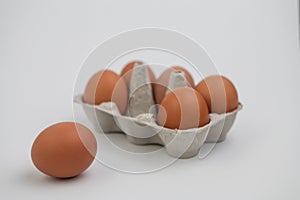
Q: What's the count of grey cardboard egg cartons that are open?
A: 1